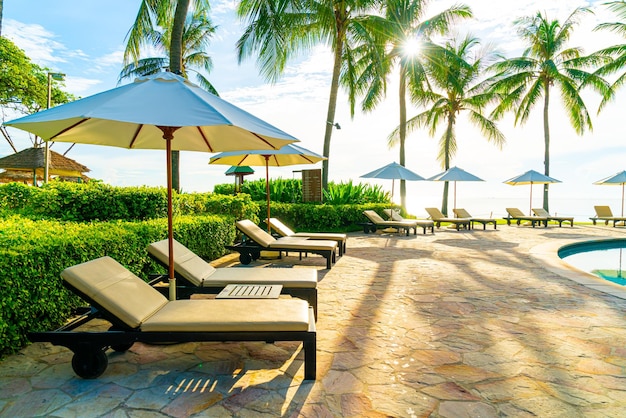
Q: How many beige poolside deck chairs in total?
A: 11